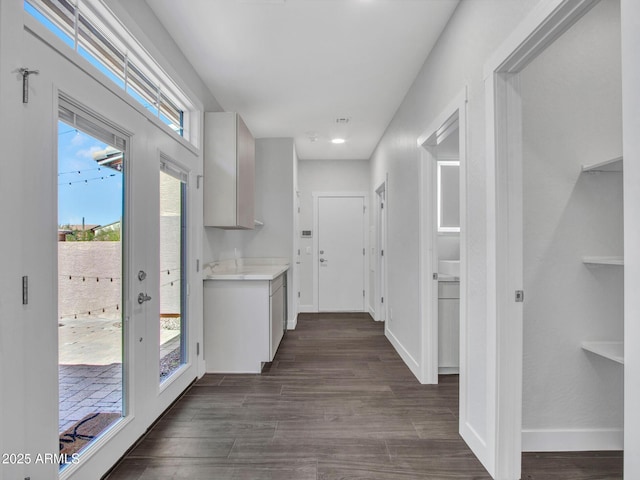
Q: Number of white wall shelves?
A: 3